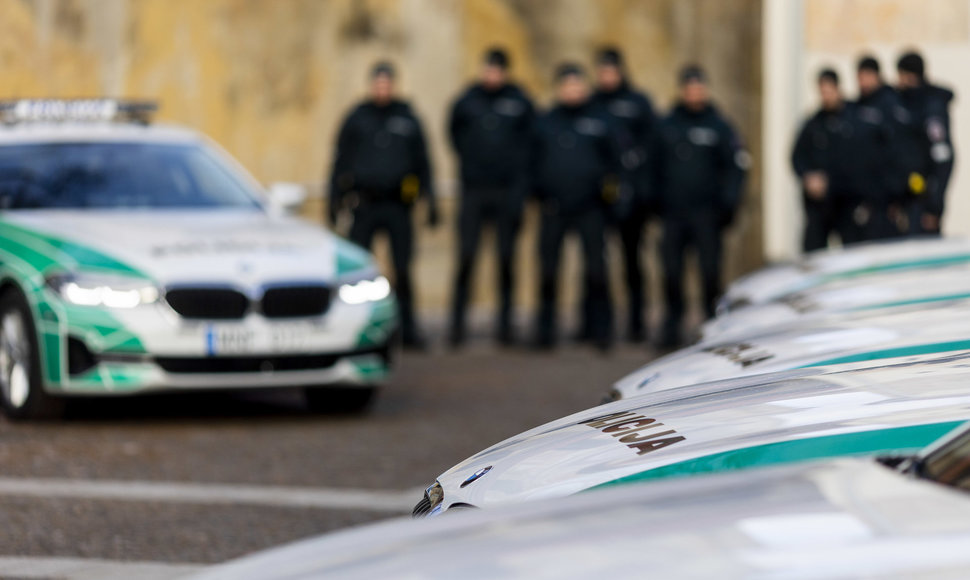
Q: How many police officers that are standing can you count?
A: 8